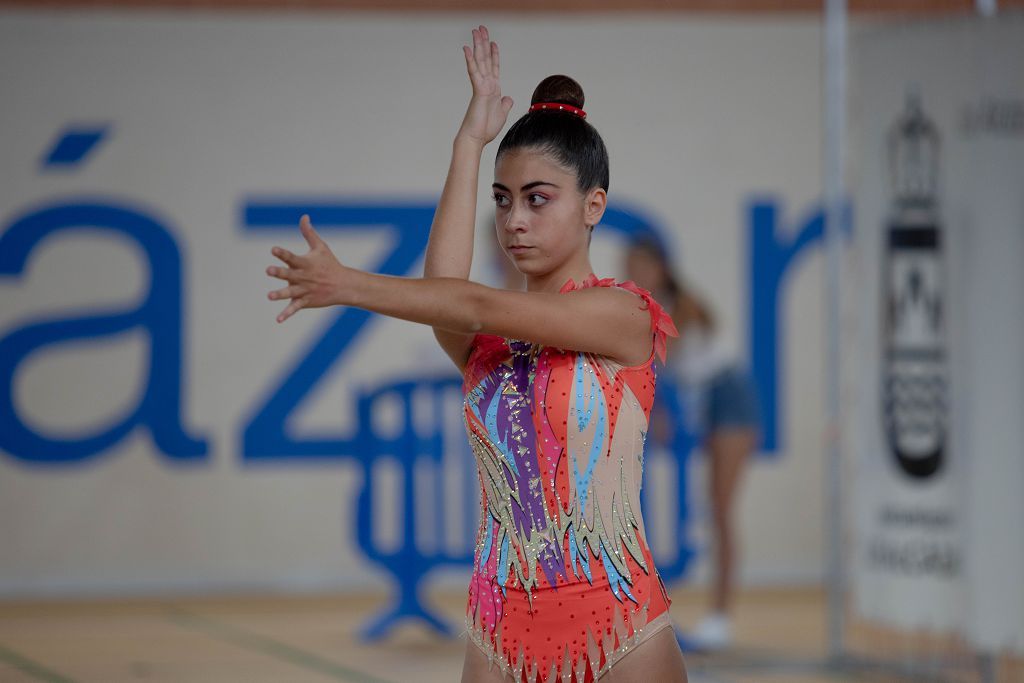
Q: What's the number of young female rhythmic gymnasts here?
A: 1